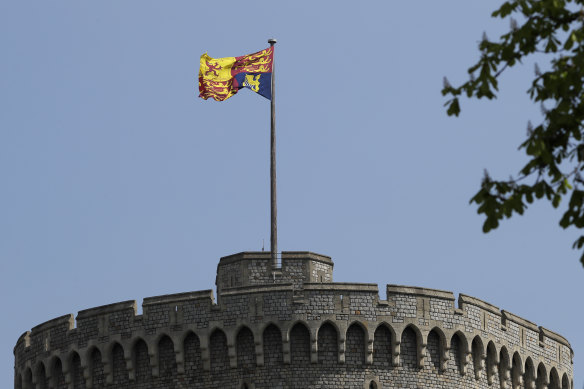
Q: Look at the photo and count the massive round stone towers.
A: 1